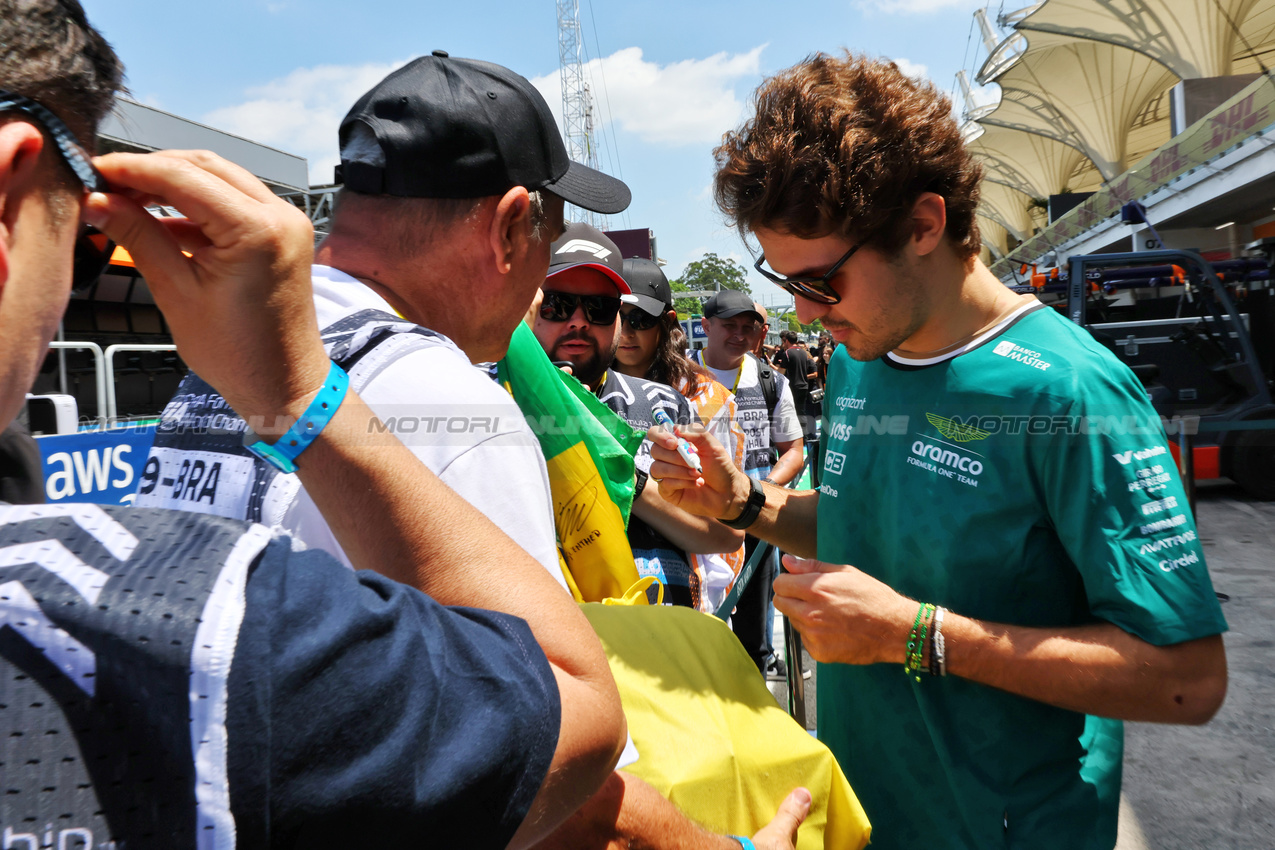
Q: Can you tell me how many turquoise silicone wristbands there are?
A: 2